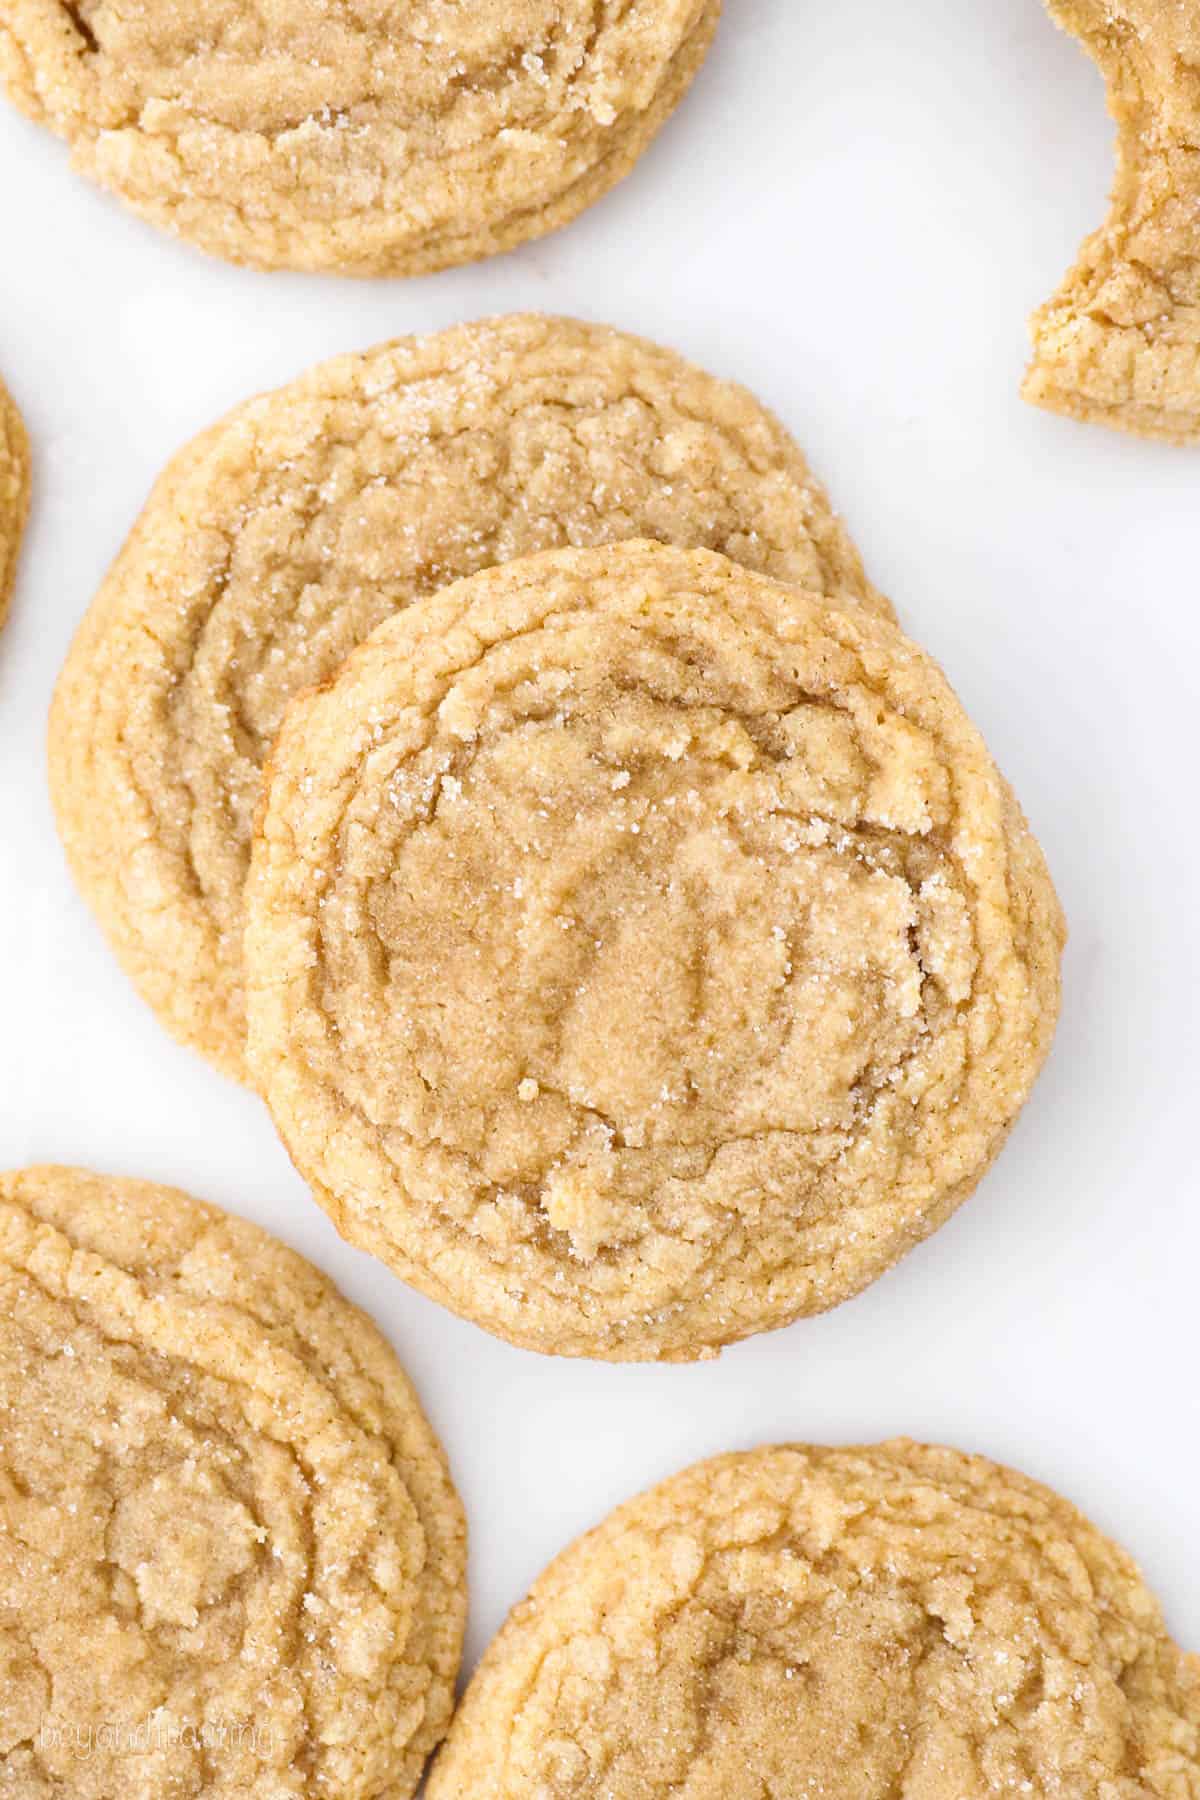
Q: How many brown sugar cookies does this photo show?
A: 7